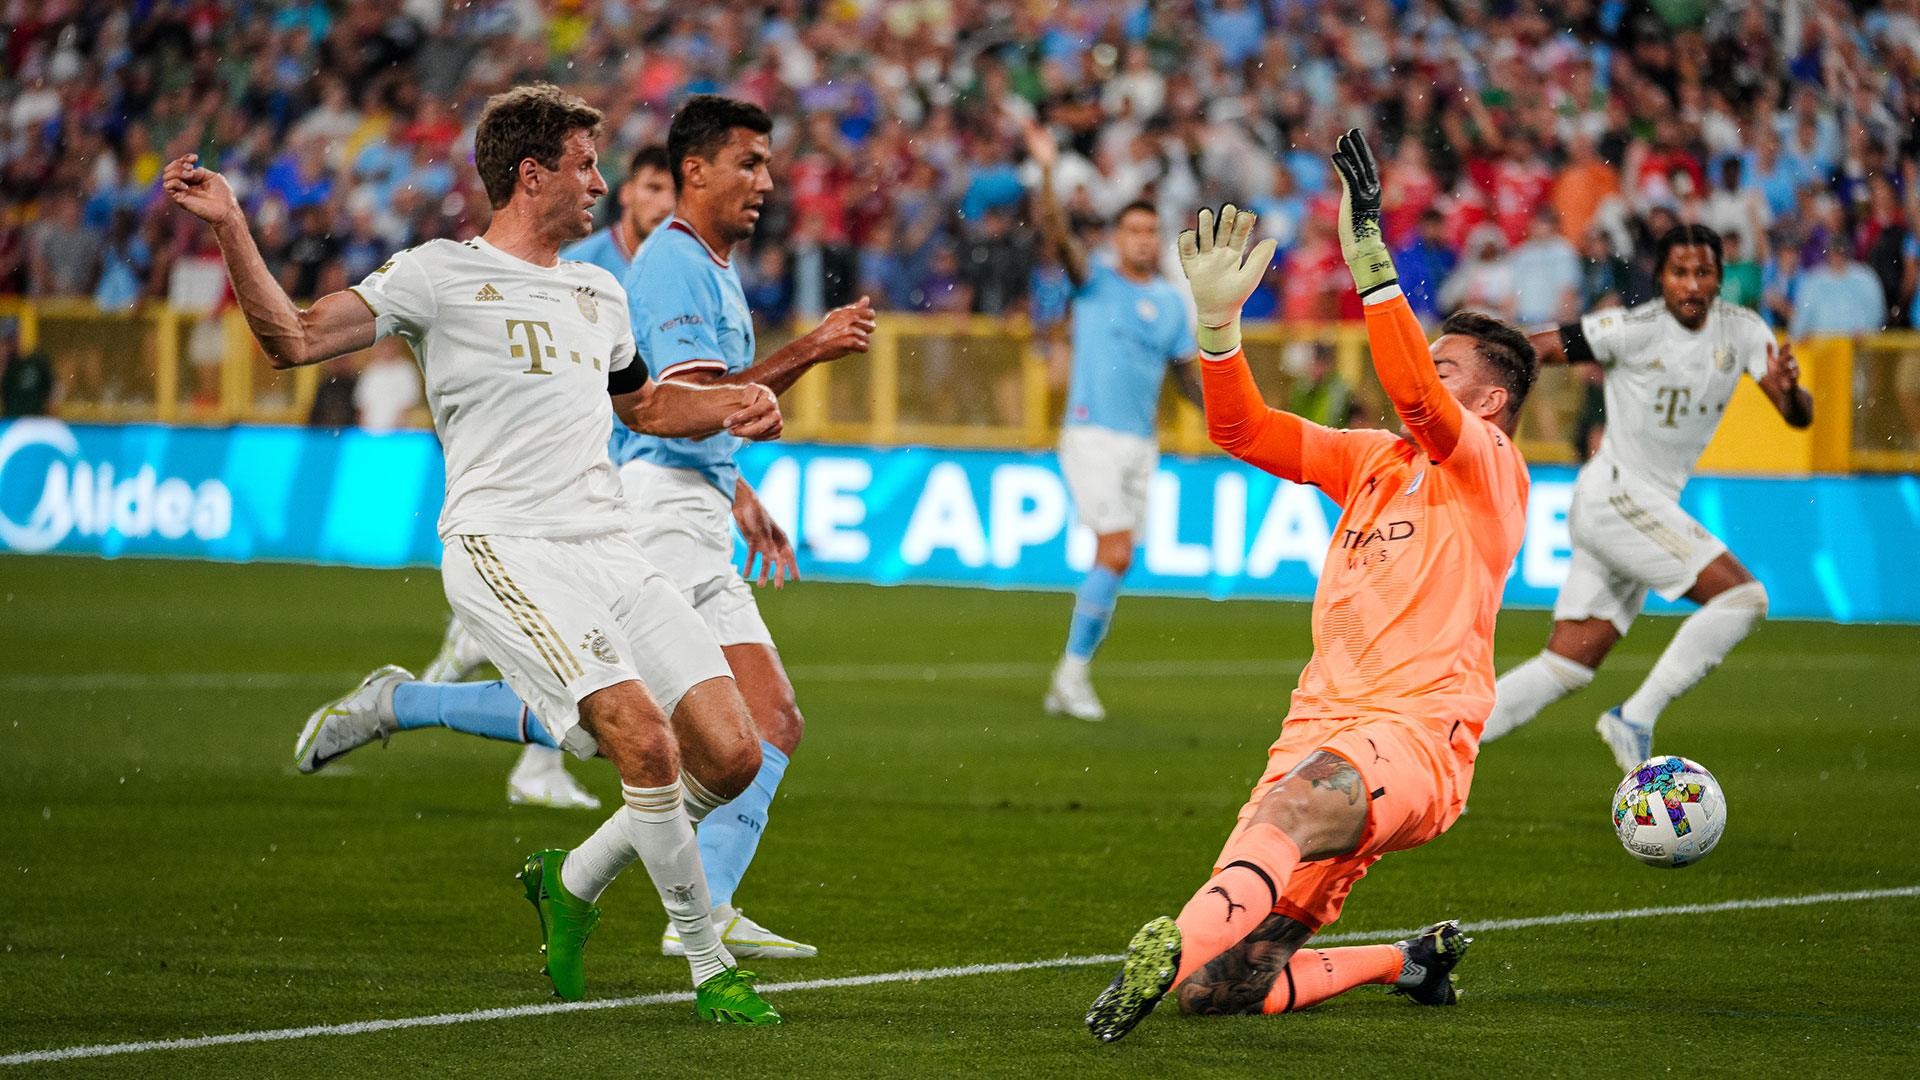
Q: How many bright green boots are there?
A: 2